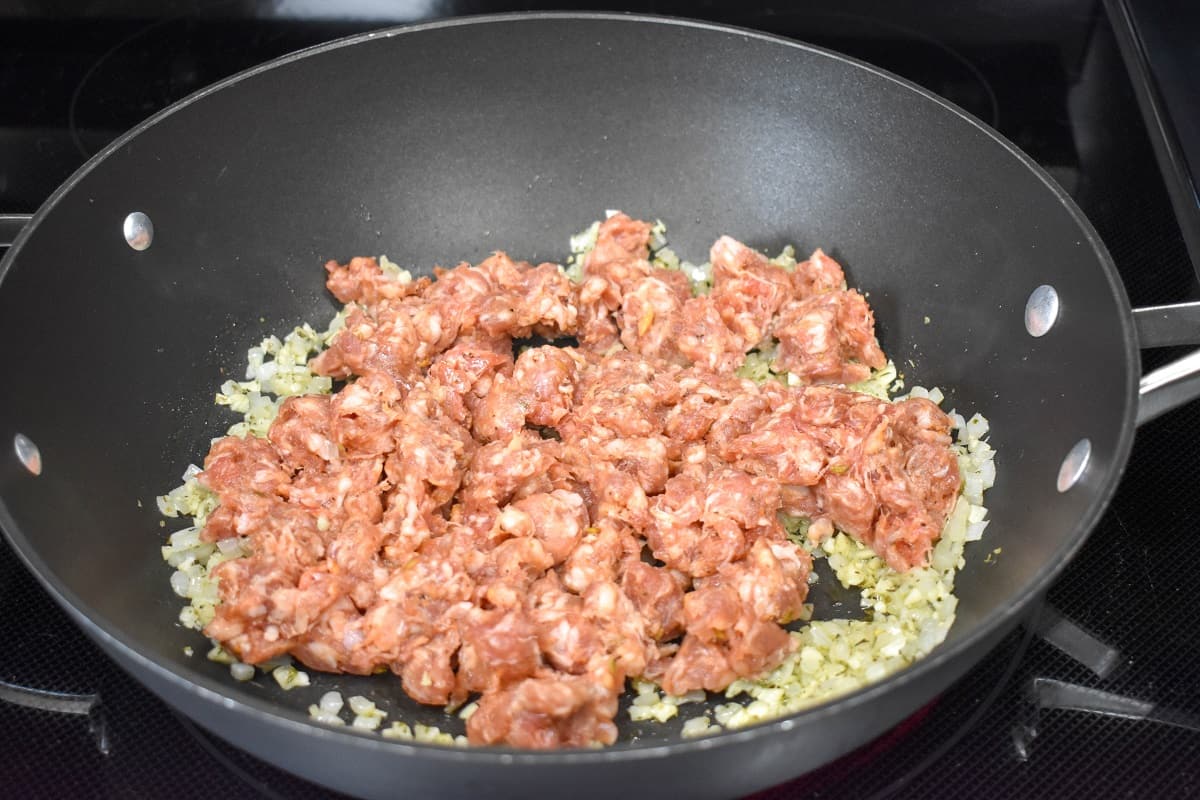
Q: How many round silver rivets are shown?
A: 4